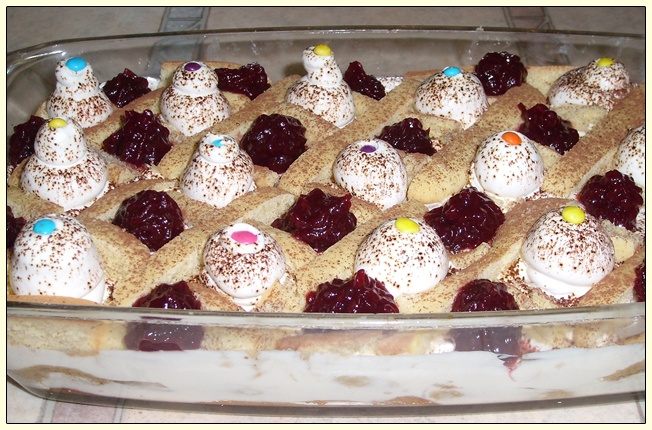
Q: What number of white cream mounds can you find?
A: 14